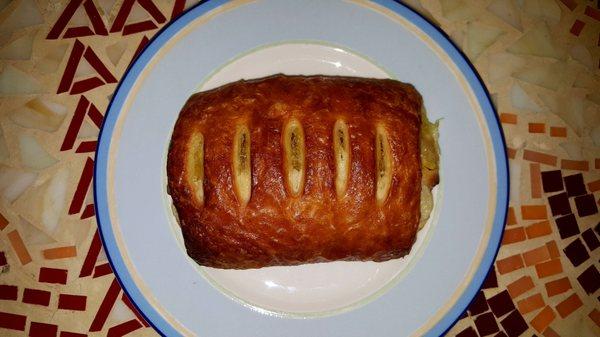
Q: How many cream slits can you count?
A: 5